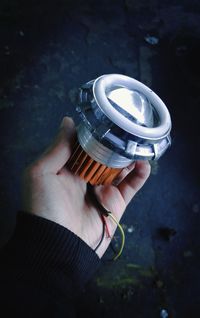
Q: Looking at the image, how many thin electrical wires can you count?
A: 3